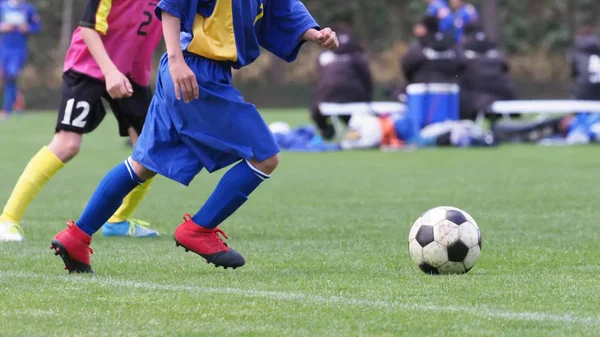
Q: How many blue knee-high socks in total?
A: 2